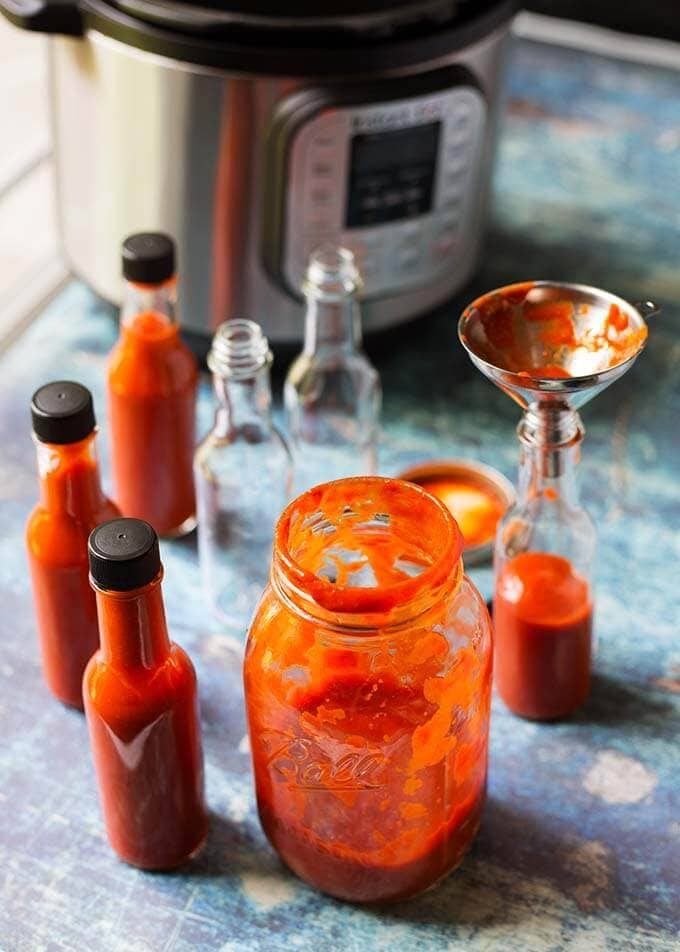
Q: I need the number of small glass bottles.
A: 6